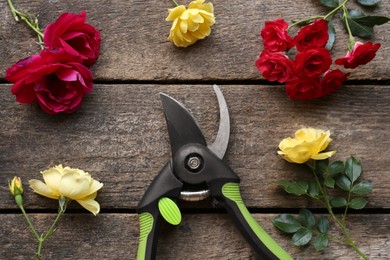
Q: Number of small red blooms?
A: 7